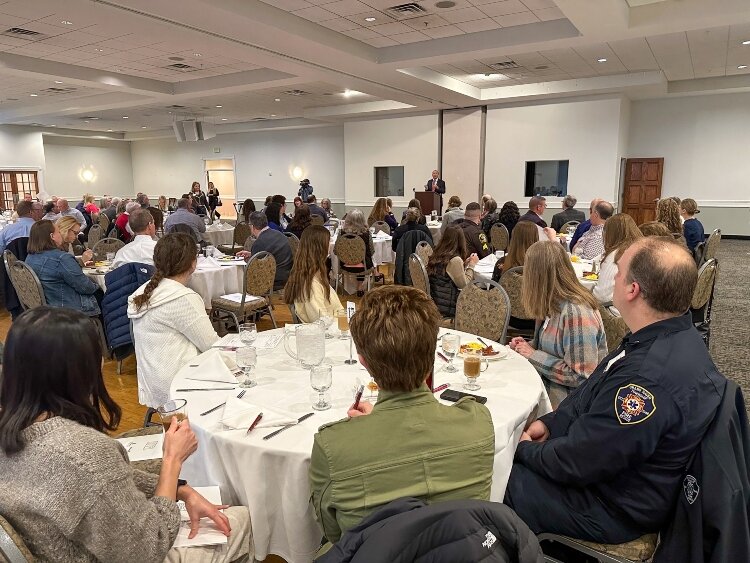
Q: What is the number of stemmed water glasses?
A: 5